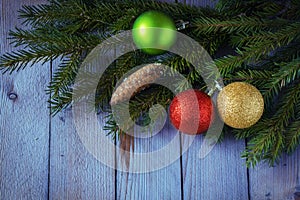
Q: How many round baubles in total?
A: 3